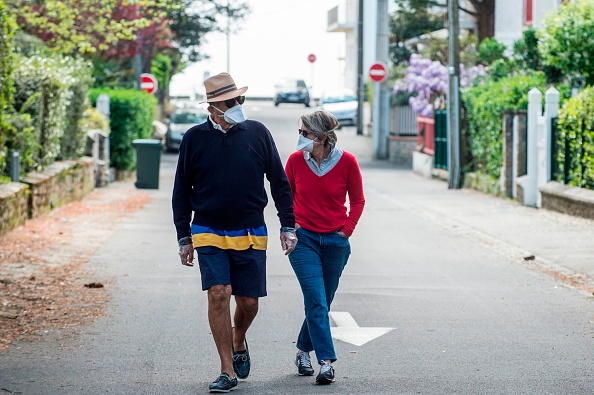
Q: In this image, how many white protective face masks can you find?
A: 2